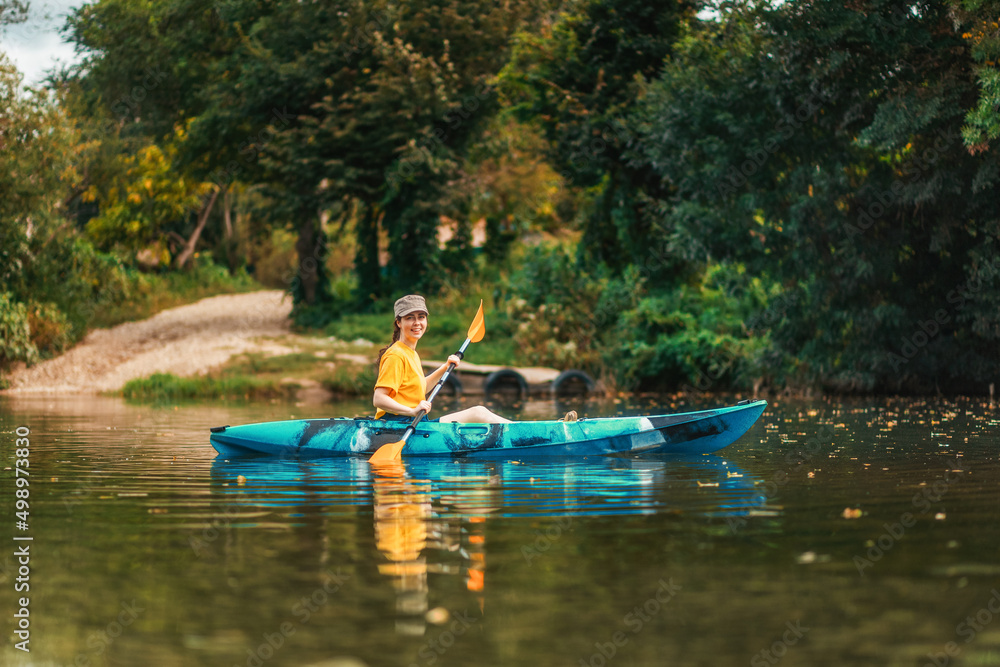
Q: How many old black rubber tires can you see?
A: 3